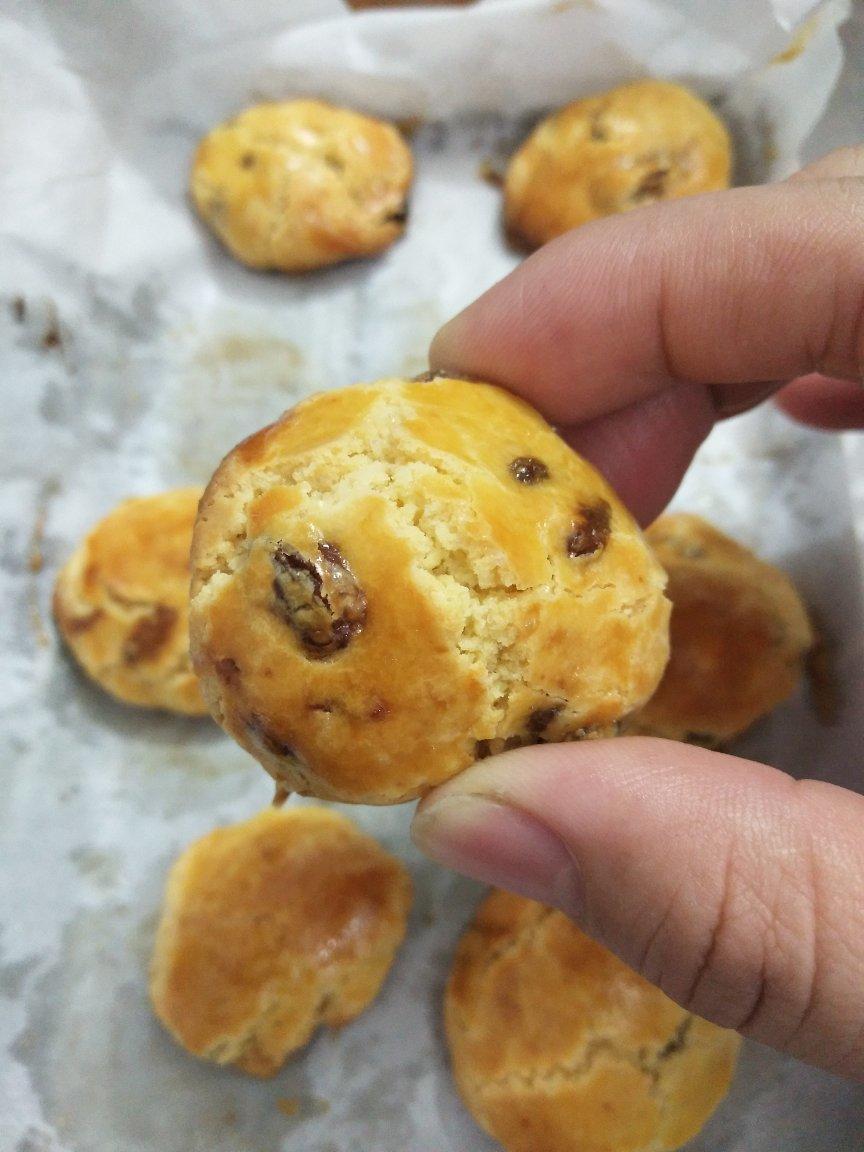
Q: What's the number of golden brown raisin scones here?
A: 7